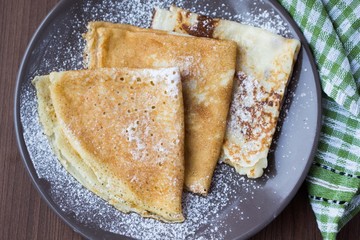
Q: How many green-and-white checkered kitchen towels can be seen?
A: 1